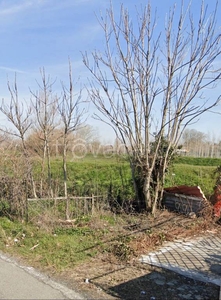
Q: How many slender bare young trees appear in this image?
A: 3